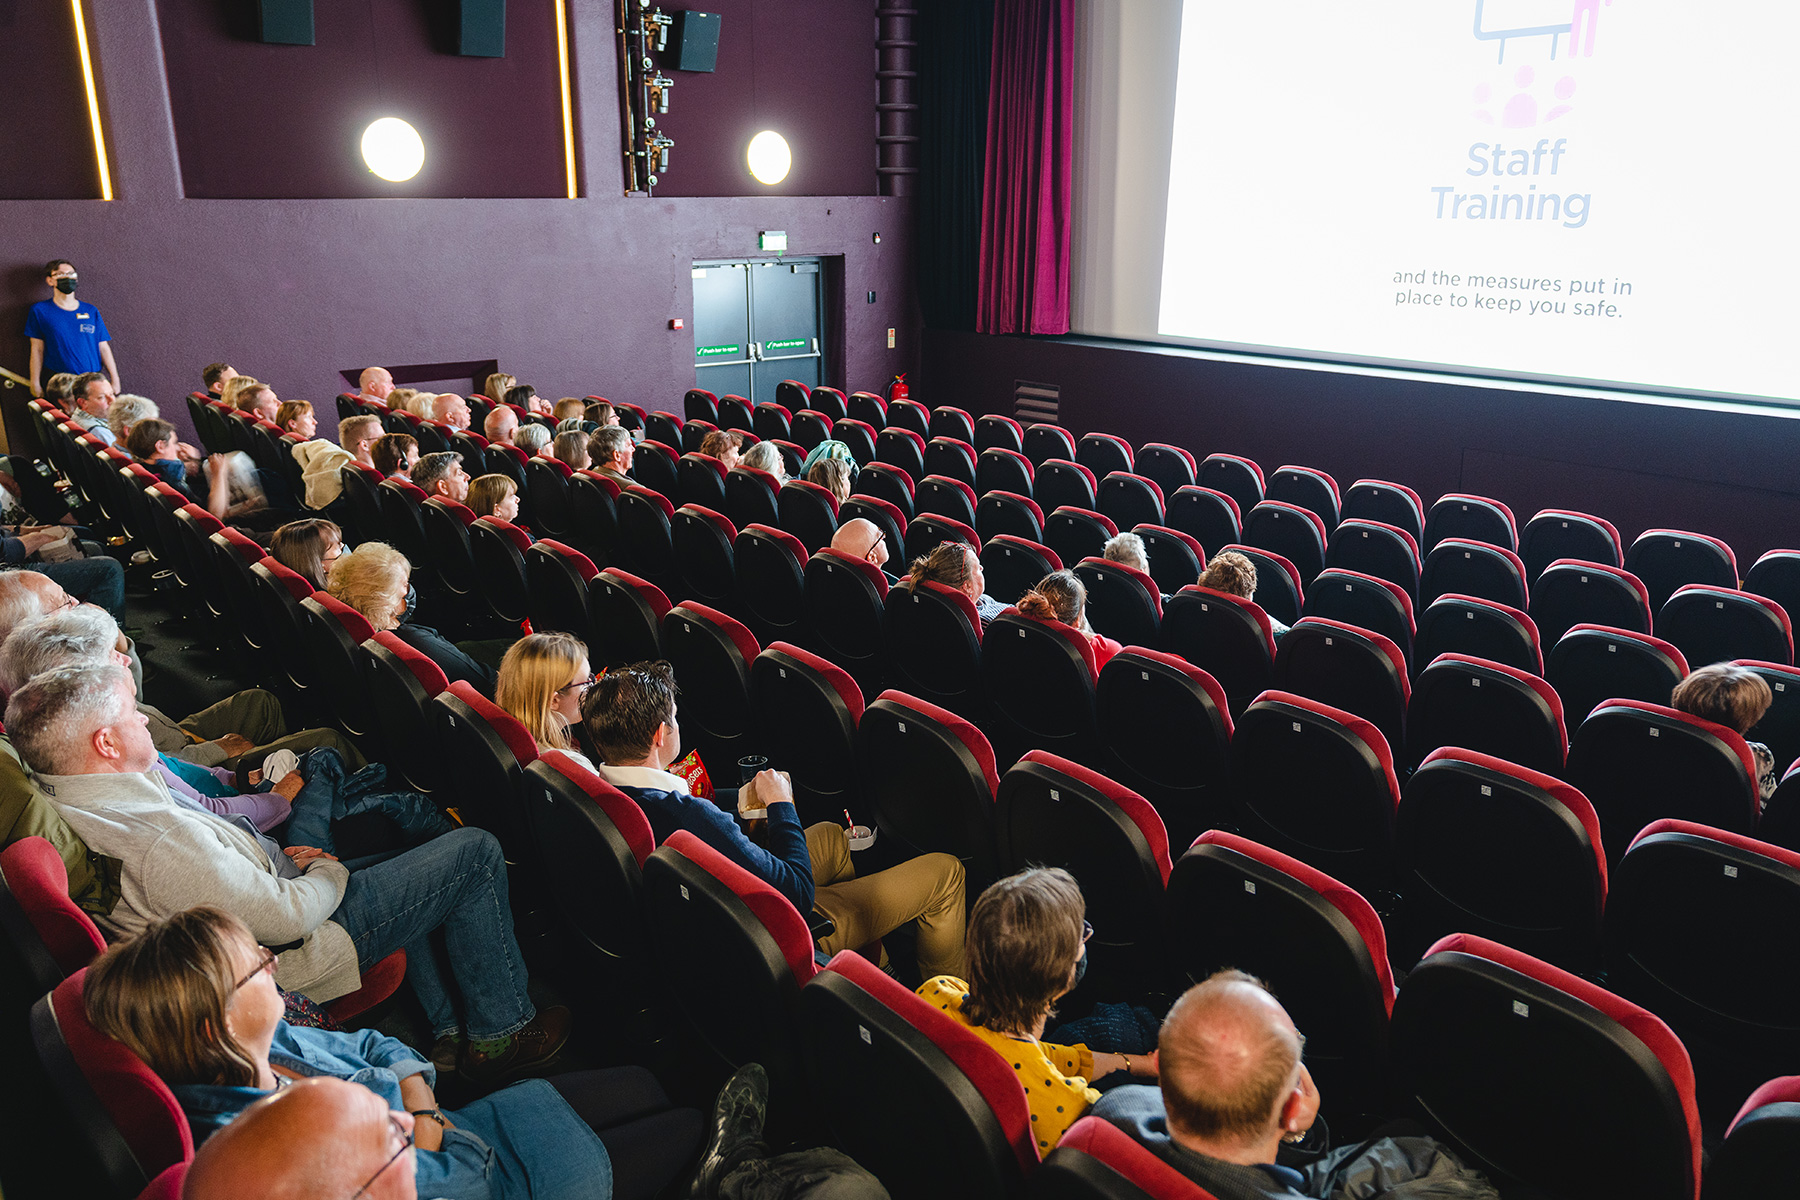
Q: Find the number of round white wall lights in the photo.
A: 2